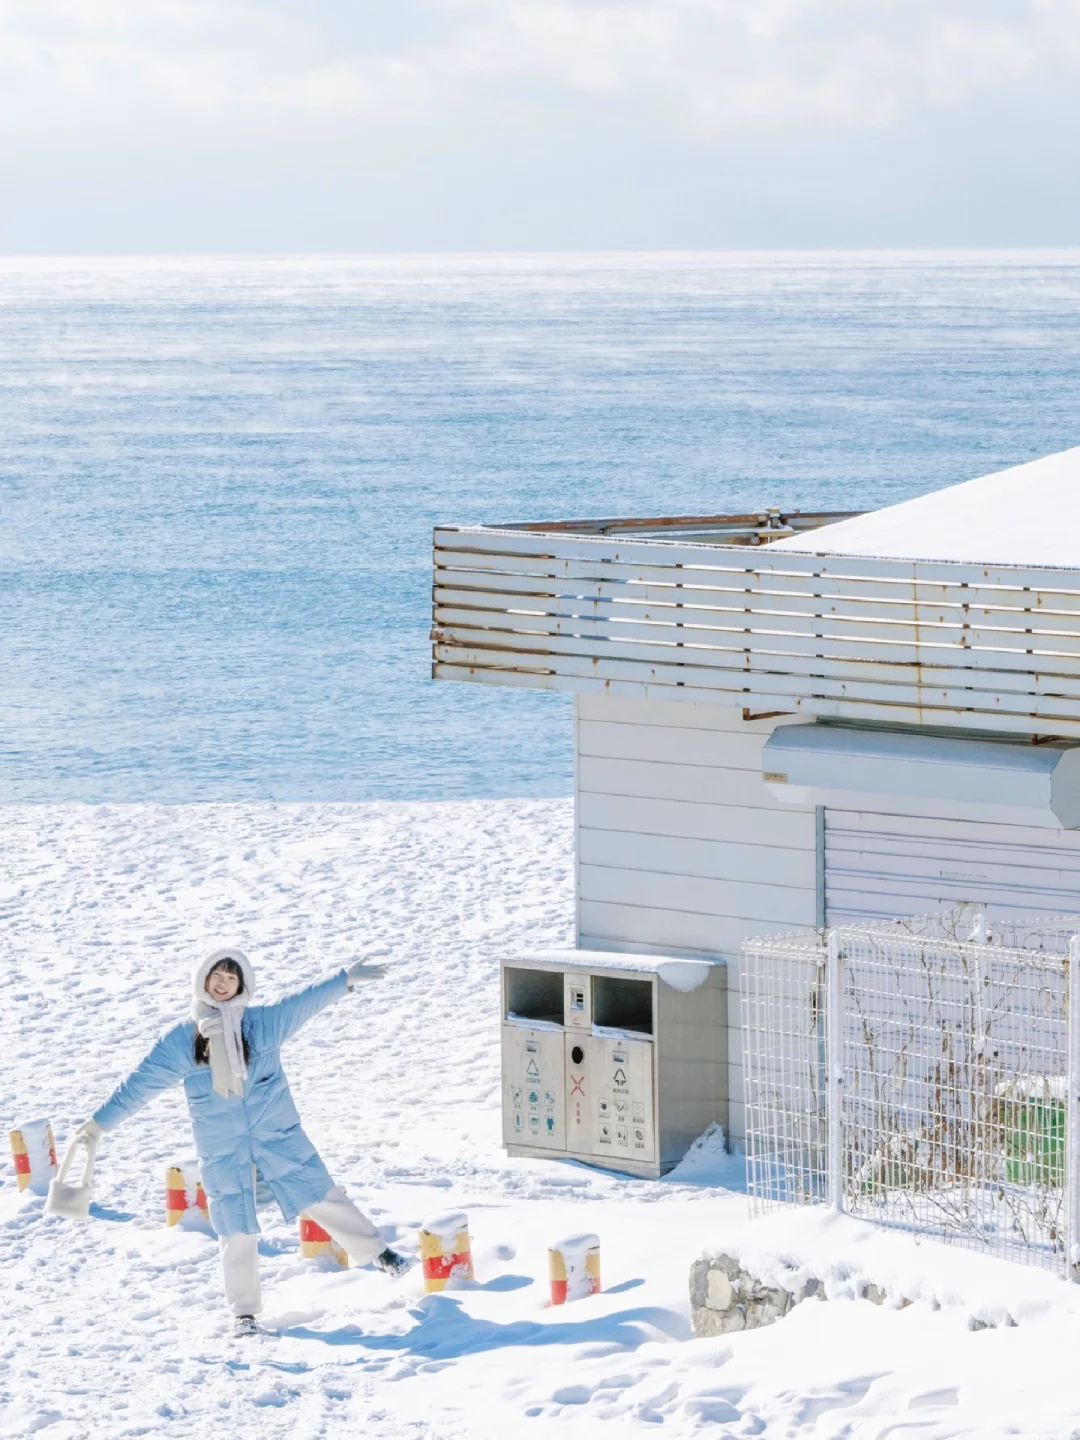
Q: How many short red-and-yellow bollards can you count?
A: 5